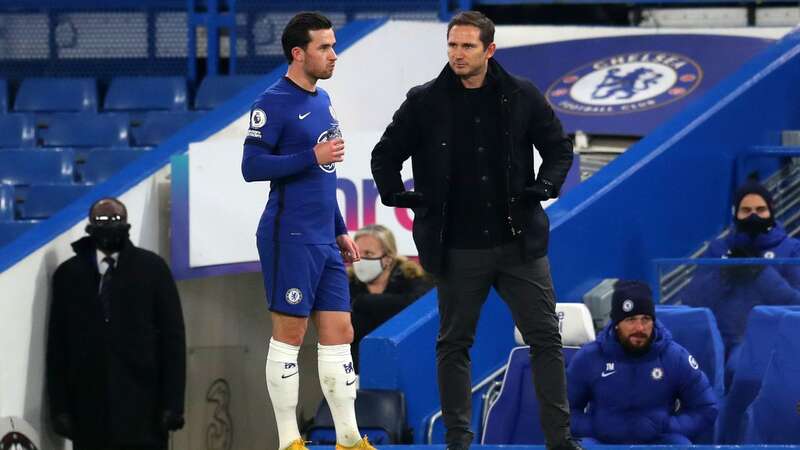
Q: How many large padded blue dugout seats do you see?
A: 3